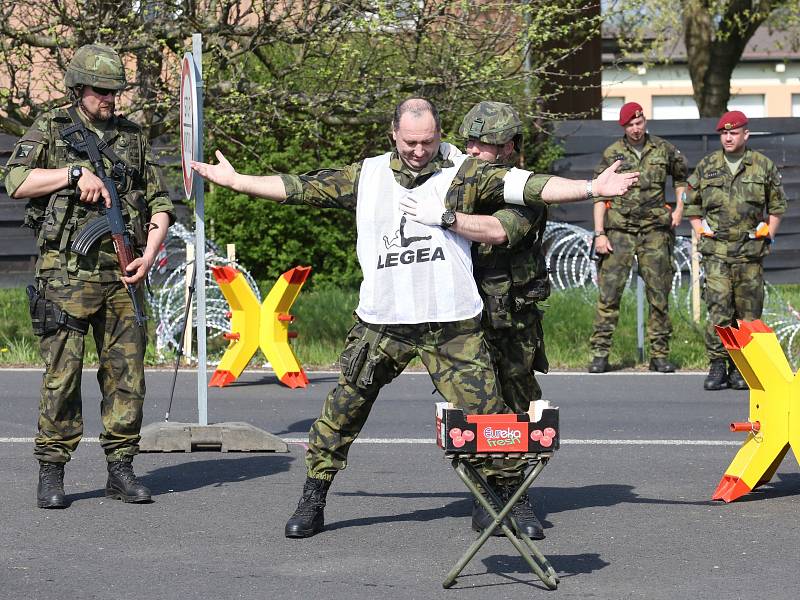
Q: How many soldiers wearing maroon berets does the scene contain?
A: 2